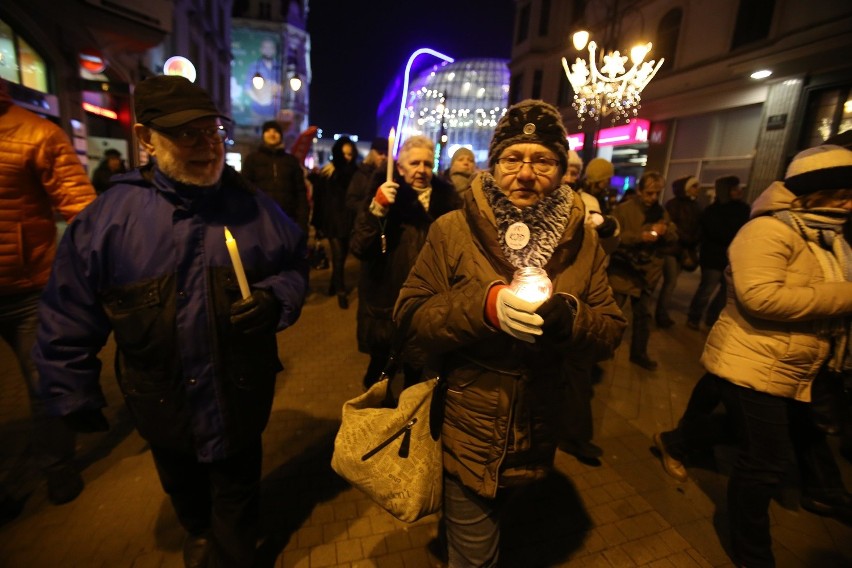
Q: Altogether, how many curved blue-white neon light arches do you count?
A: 1